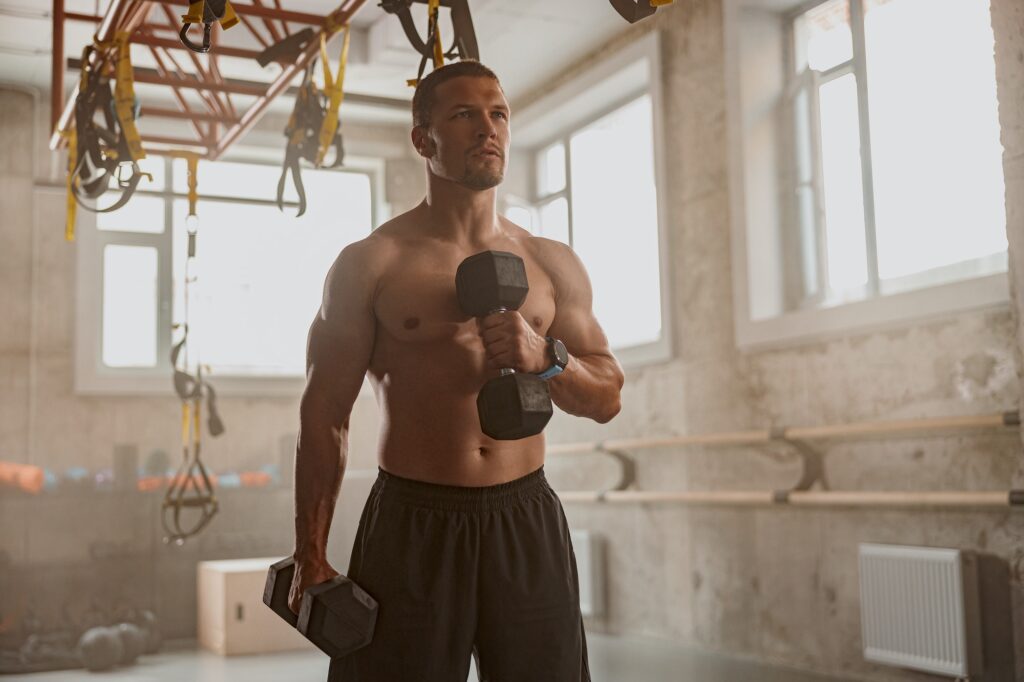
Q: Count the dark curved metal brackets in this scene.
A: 2